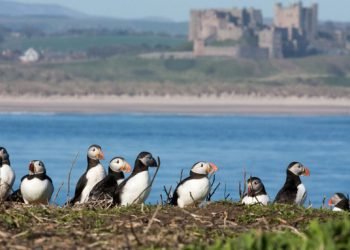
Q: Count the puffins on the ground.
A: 9